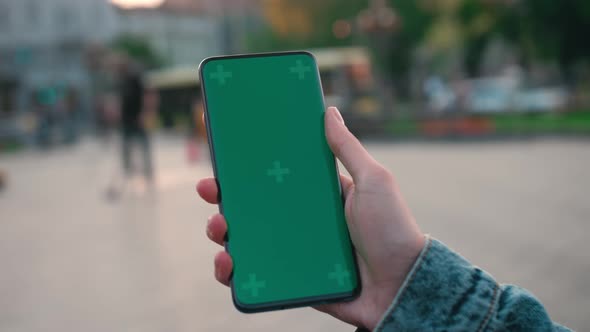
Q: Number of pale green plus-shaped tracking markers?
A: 5